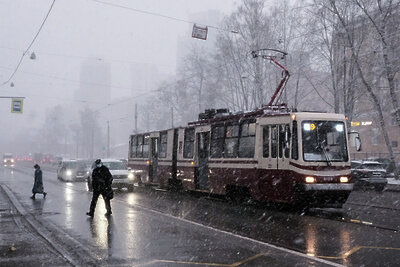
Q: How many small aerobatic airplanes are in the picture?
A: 0